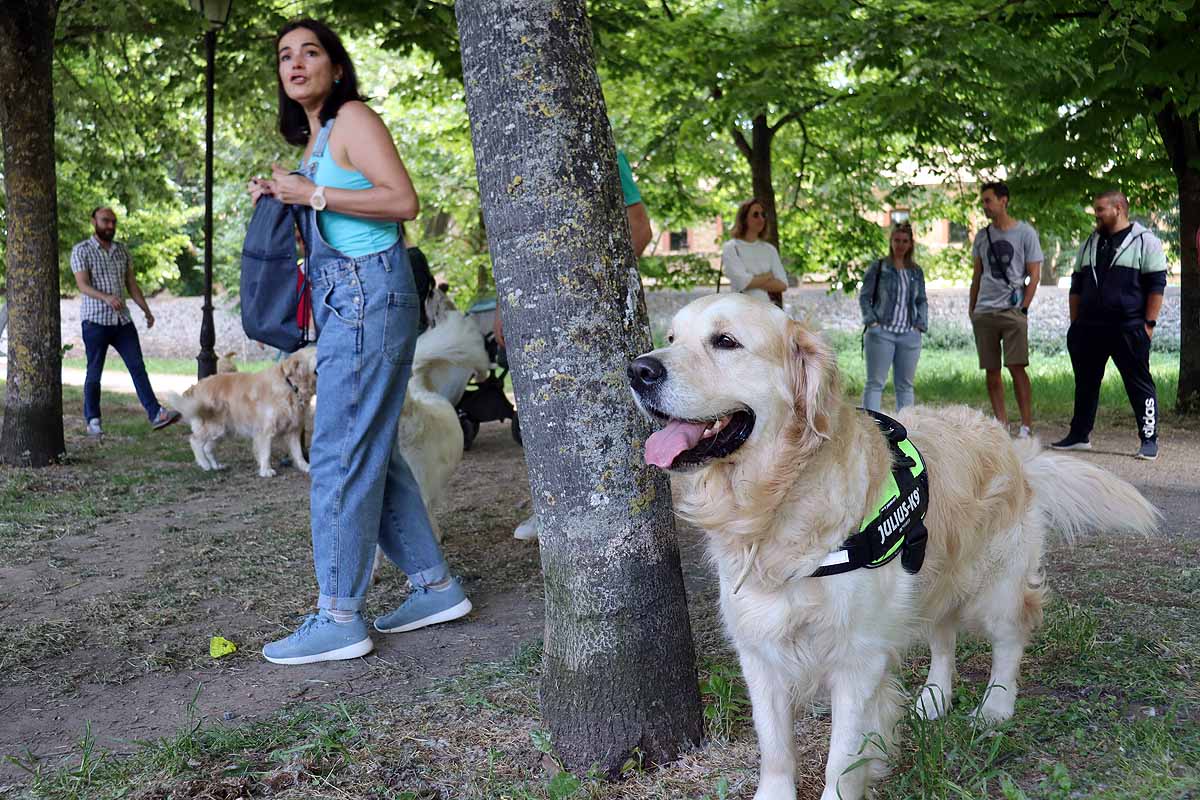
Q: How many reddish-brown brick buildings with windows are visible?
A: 1